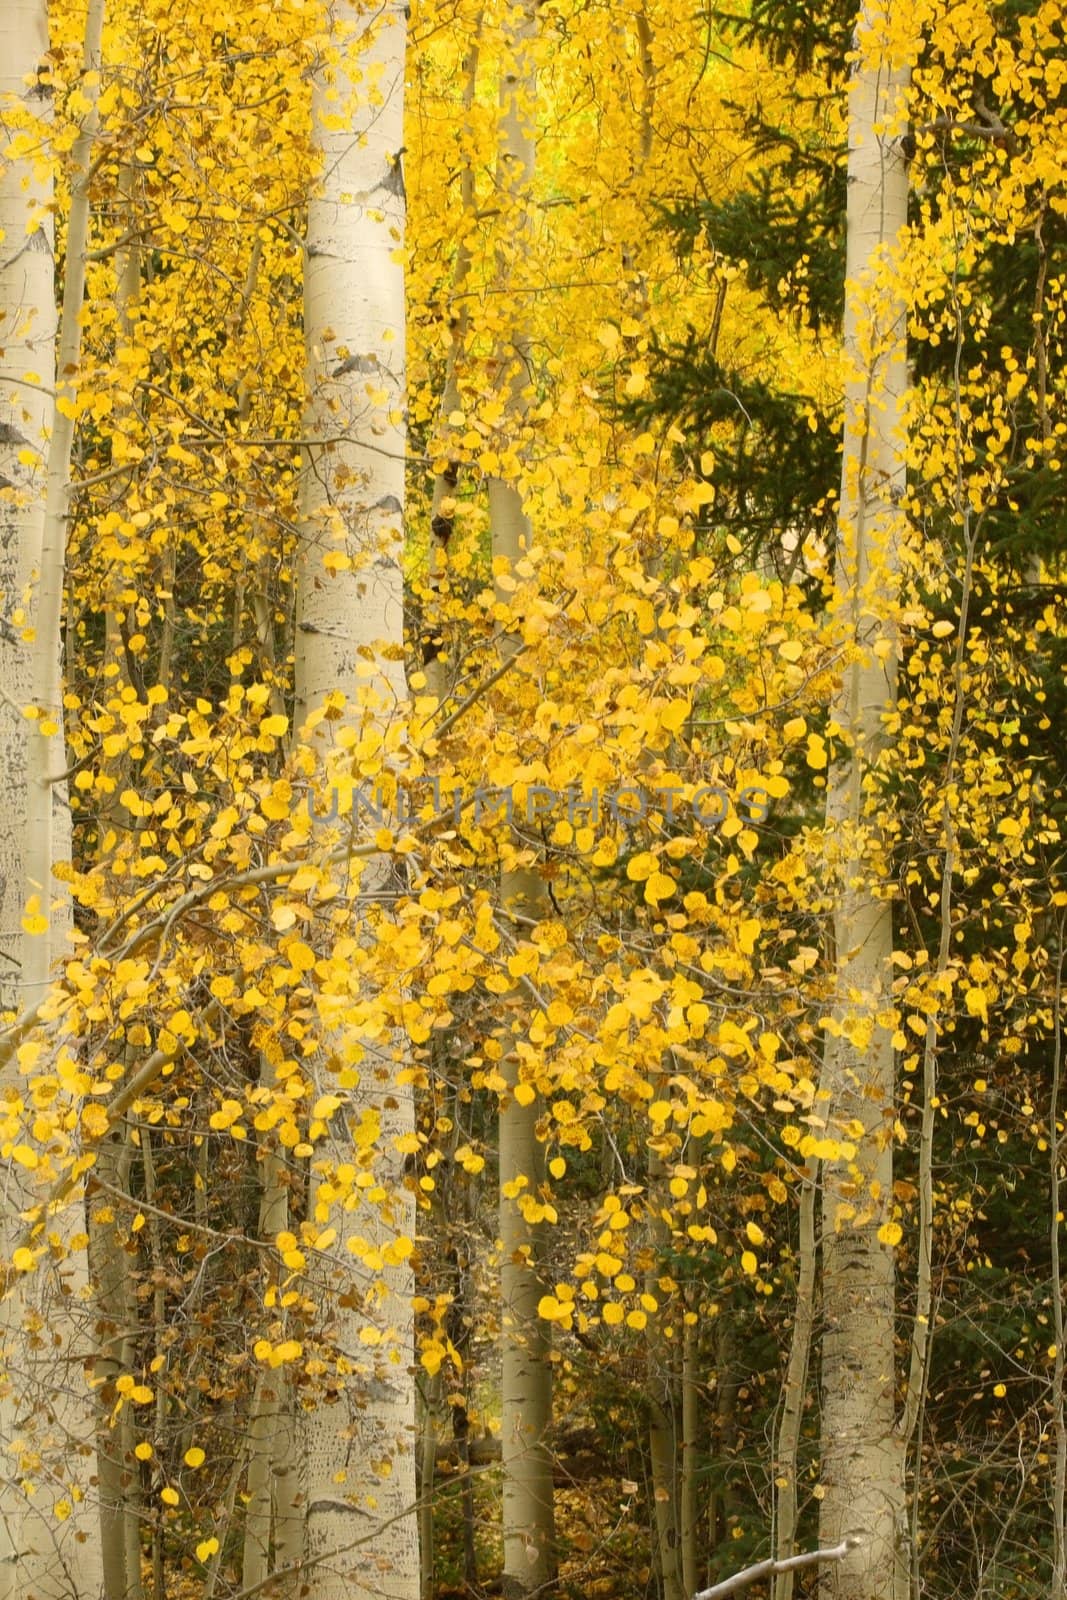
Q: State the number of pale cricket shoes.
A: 0